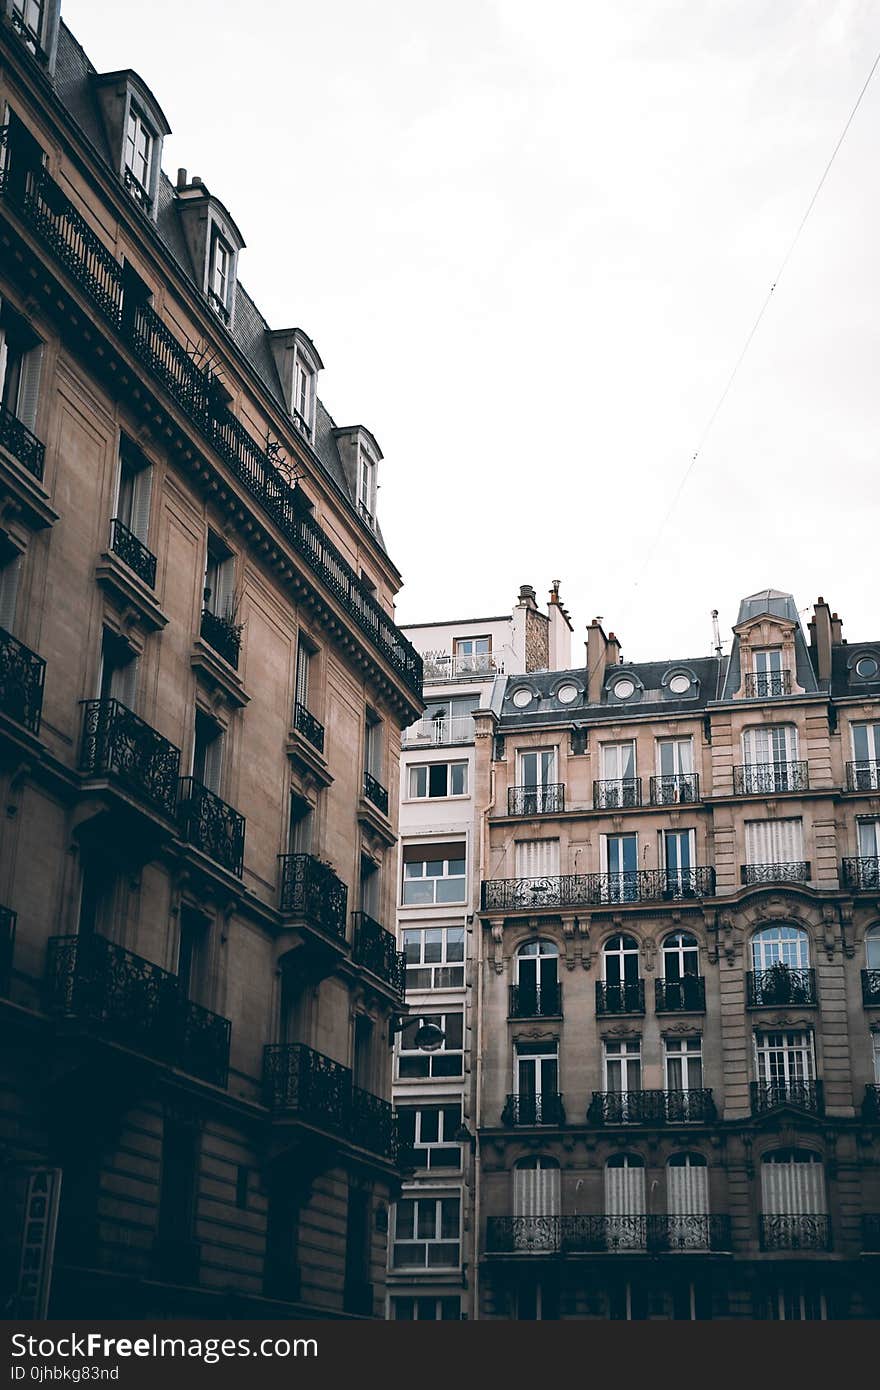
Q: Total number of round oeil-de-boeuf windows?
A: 5